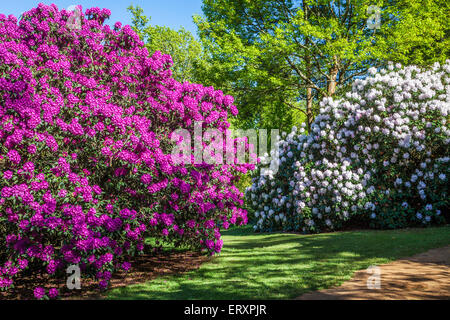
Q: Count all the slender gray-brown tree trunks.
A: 2